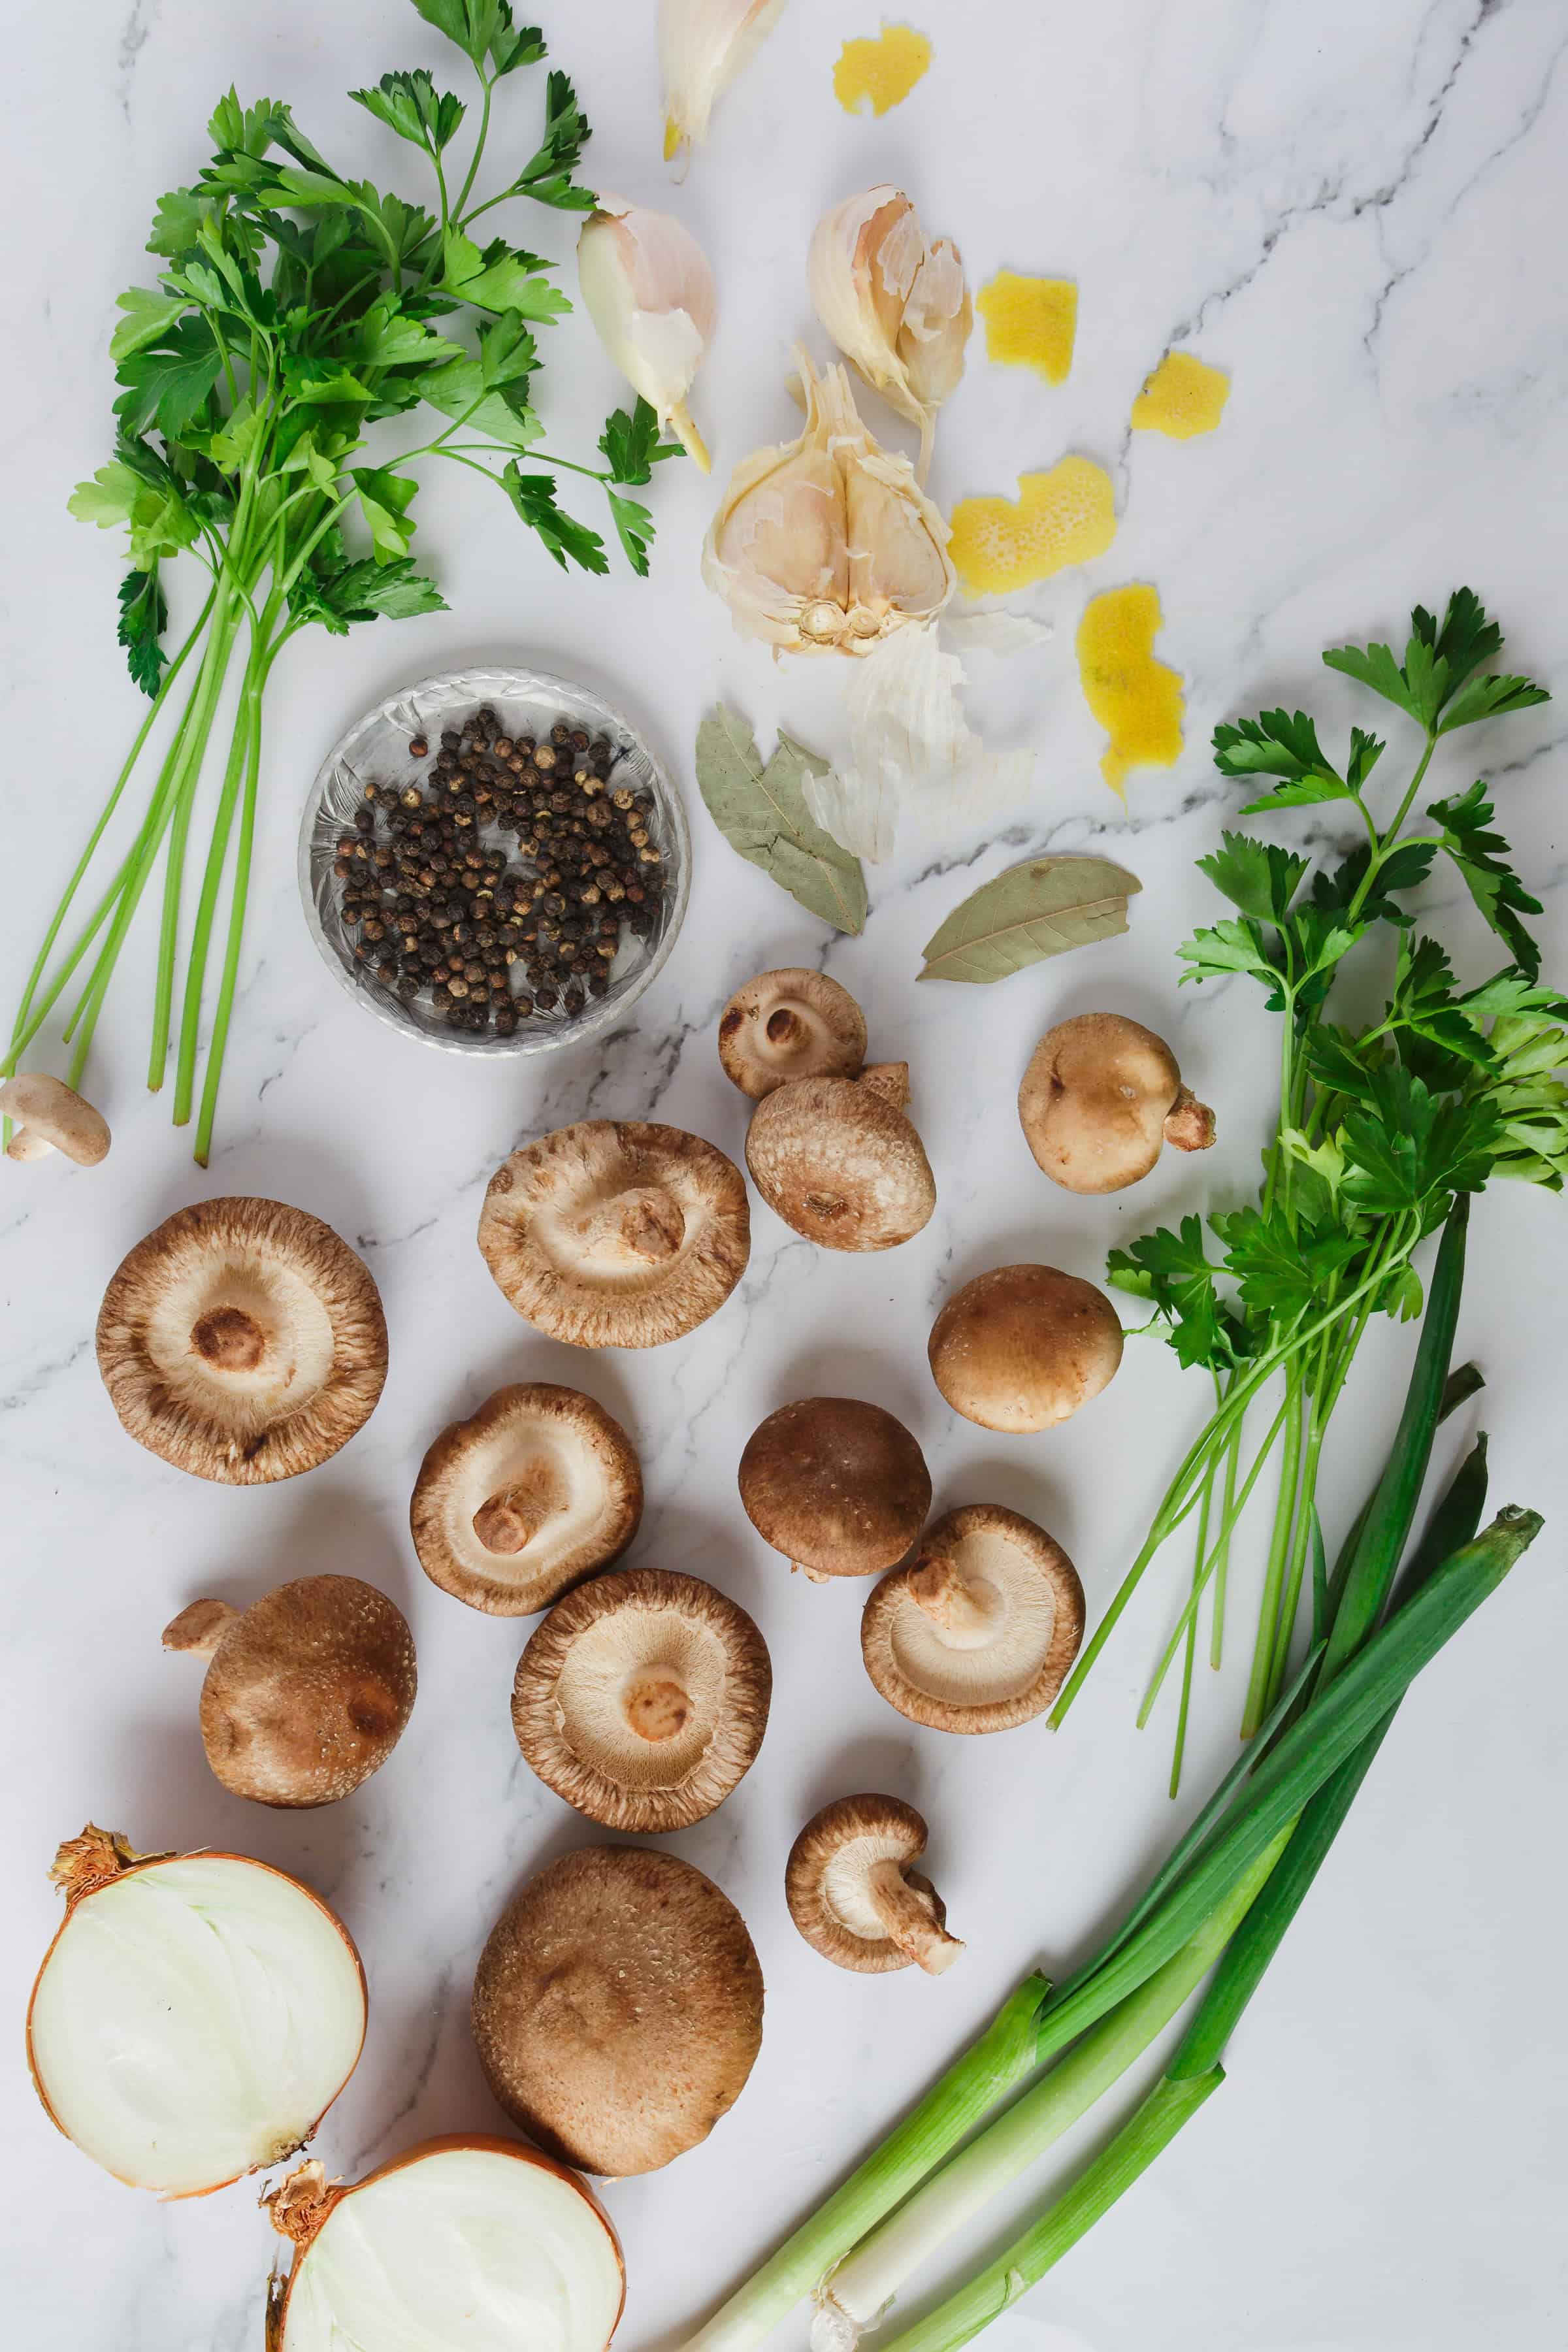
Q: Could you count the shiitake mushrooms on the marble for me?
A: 14